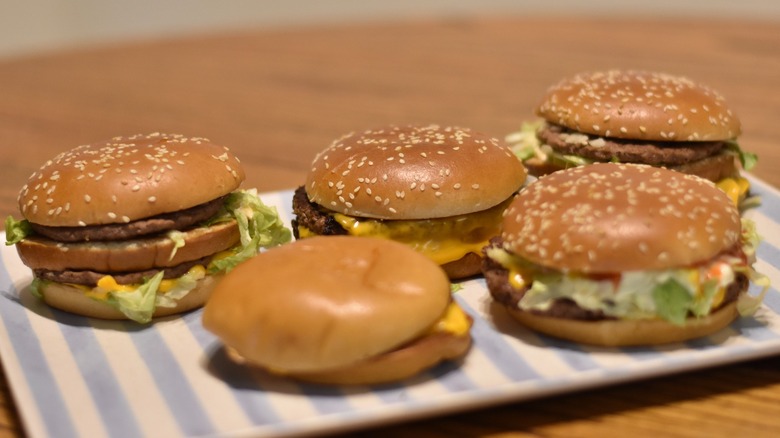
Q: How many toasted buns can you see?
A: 5